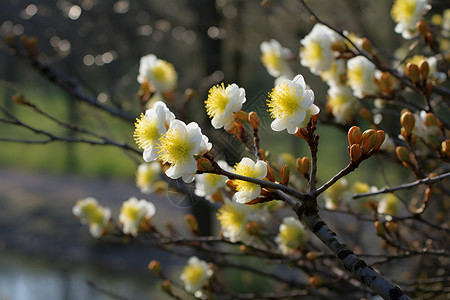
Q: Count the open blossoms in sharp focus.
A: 5